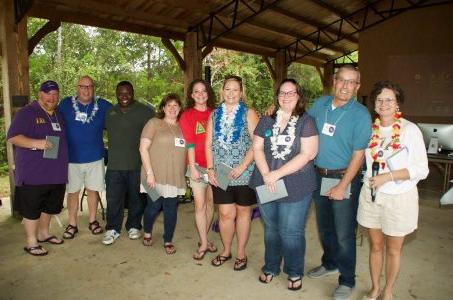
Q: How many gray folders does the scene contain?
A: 6